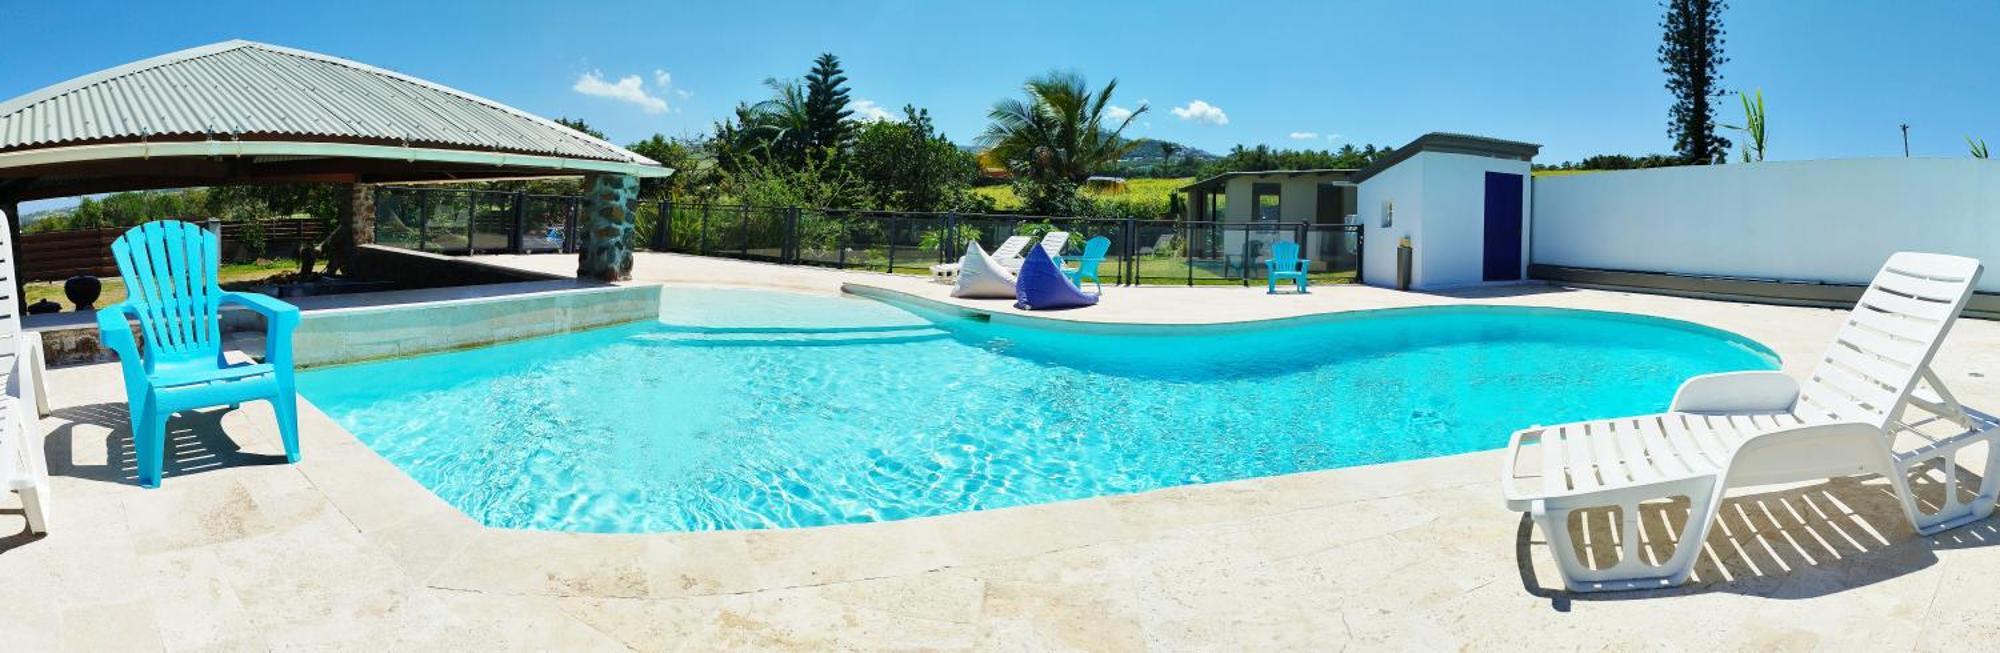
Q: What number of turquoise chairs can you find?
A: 3